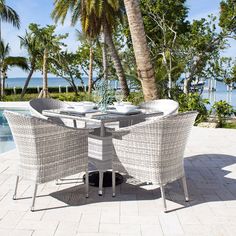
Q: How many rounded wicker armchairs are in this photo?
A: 4